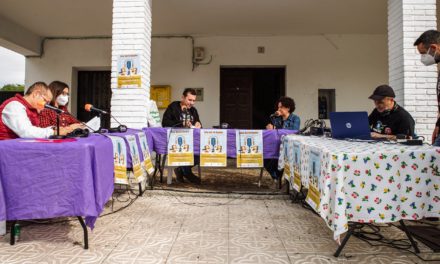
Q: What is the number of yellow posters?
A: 10